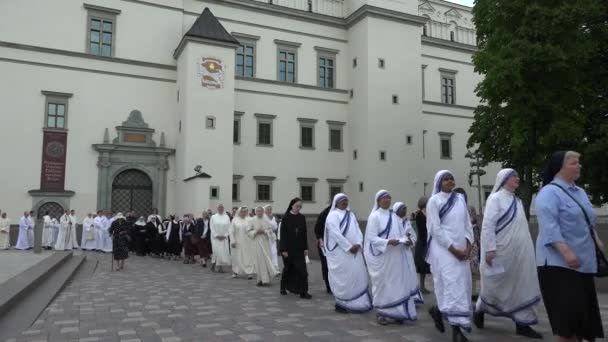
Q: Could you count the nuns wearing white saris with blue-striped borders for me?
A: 5